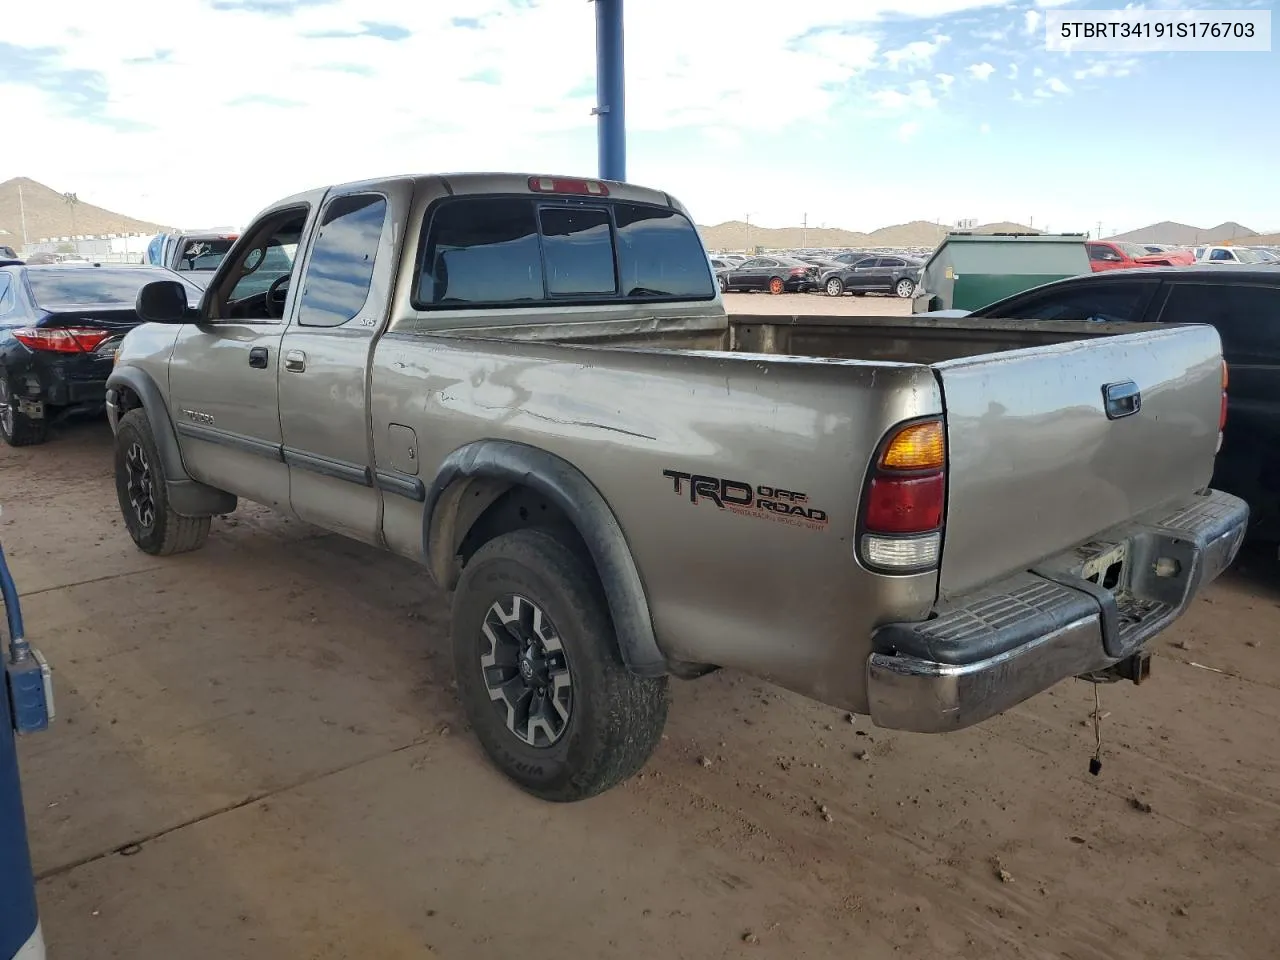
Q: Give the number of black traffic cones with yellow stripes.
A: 0